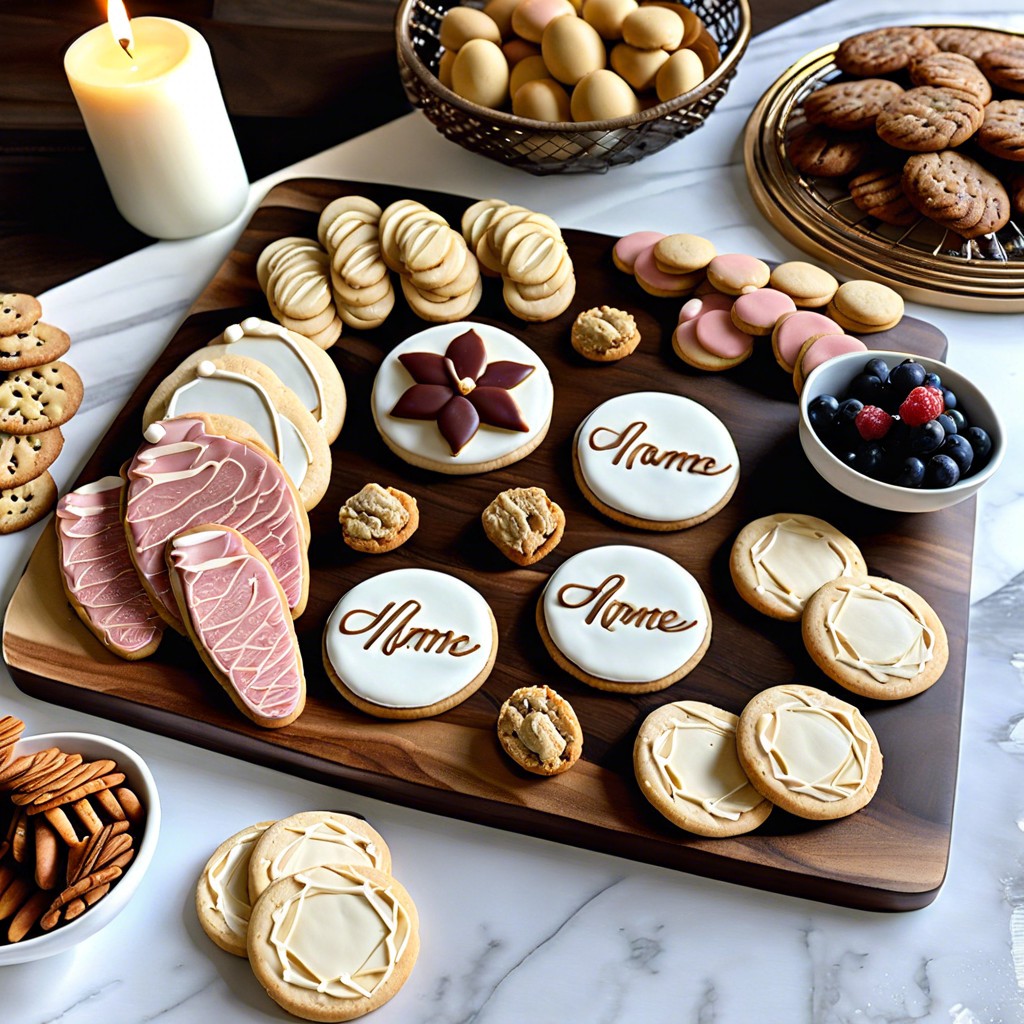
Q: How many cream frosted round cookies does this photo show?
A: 7